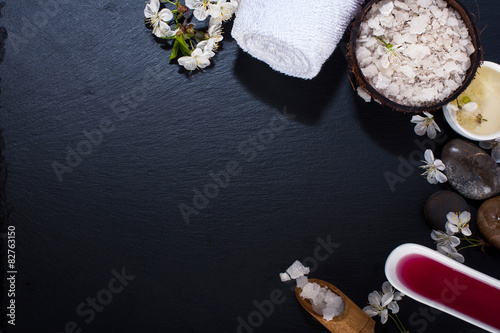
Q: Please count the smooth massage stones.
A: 3